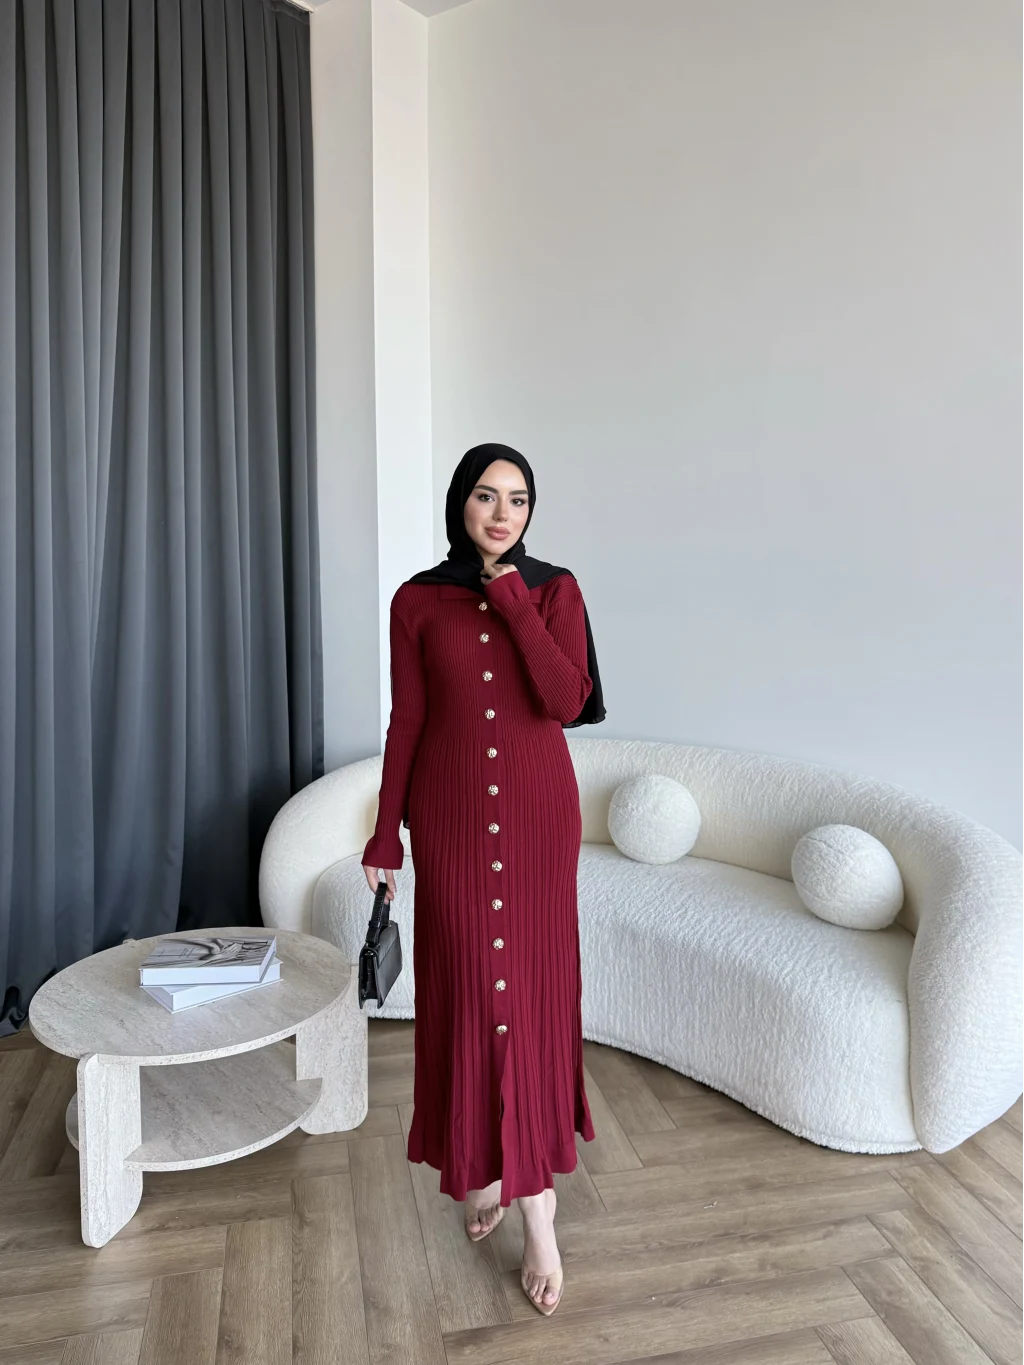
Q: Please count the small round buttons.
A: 12